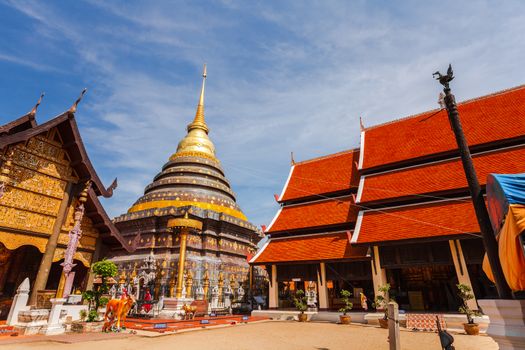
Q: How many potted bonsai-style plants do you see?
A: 4